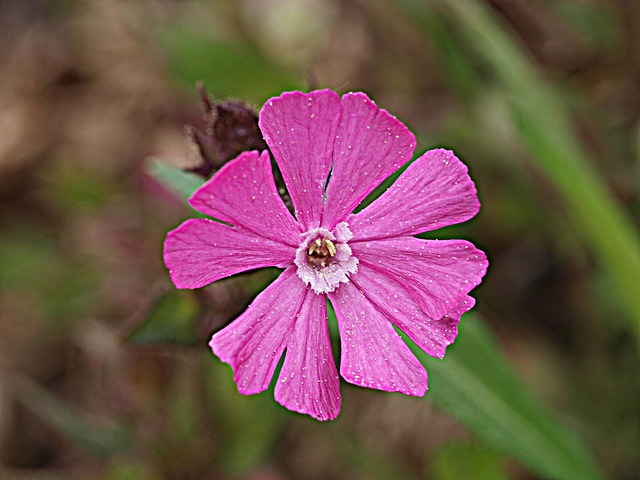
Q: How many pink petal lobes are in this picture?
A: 10